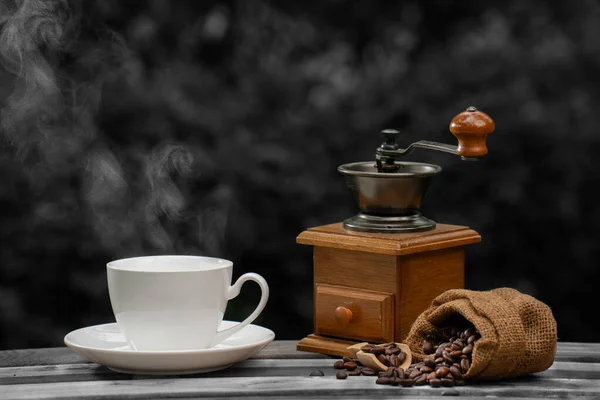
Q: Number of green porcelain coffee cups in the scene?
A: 0